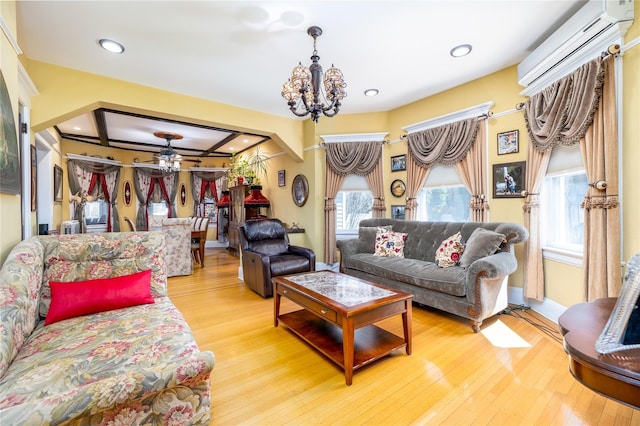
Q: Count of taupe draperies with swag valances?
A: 3